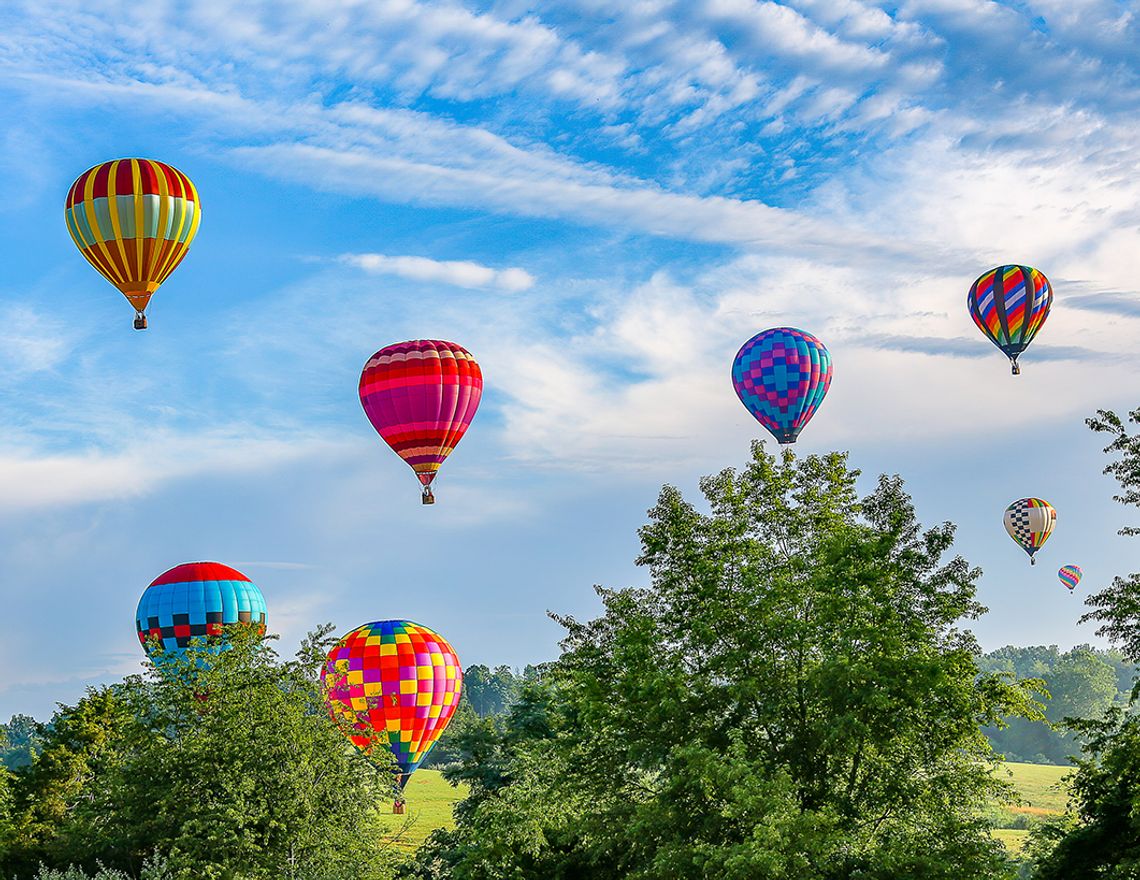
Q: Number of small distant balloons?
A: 2